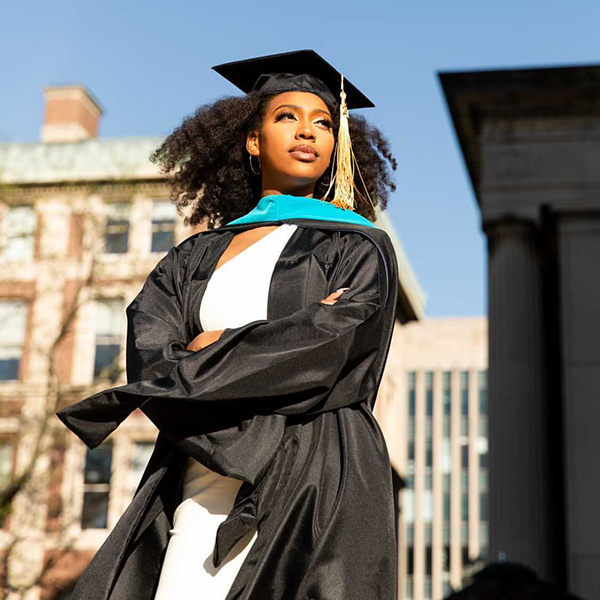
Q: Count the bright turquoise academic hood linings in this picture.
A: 1